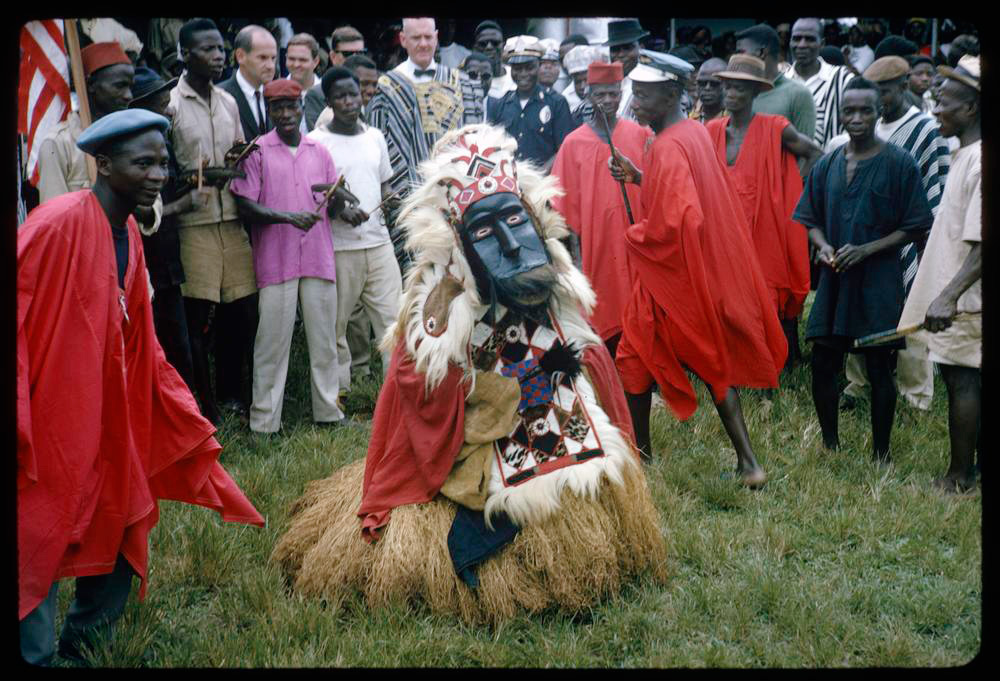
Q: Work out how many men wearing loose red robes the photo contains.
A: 4